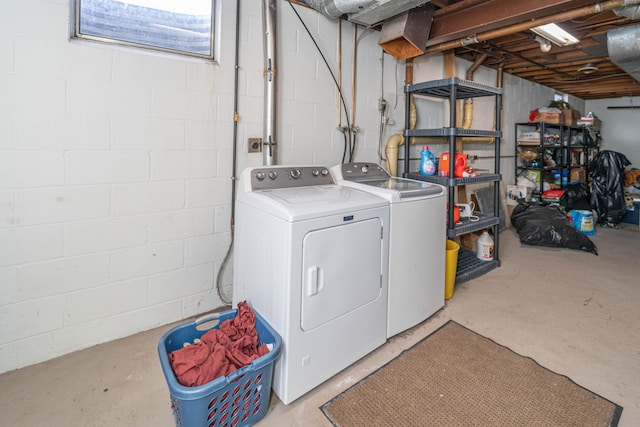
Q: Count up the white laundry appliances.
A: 2